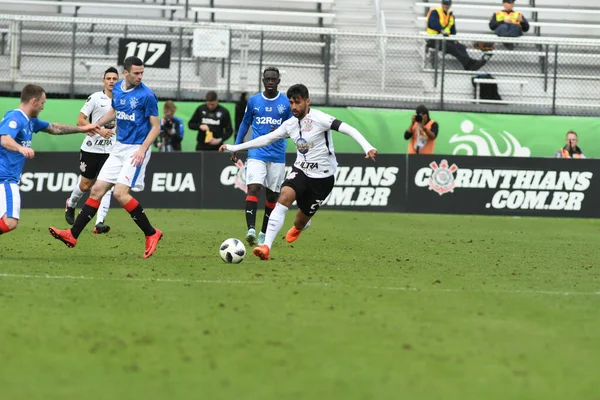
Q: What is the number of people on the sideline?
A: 4